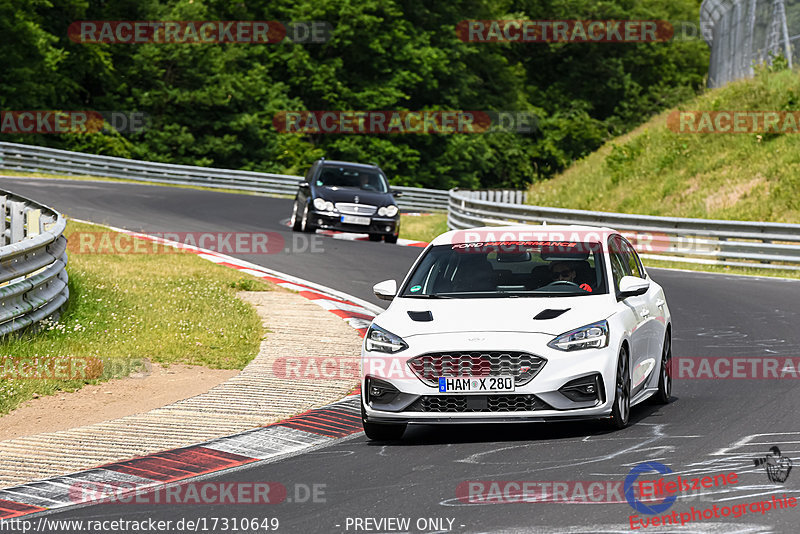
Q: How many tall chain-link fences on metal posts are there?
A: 1